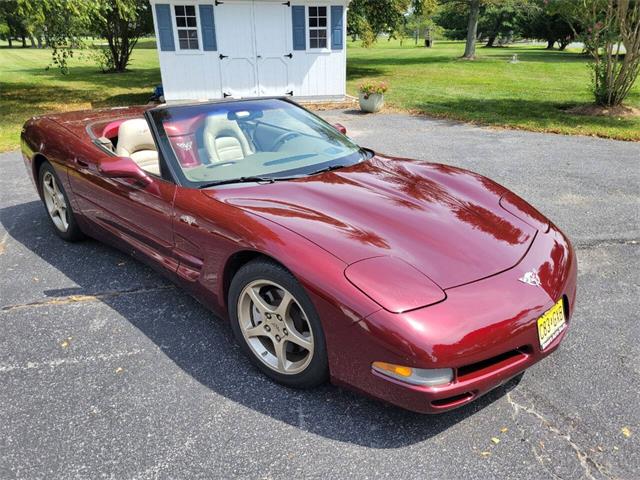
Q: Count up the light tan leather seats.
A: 2